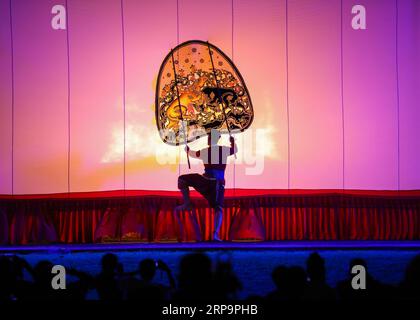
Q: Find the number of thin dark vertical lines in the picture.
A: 8